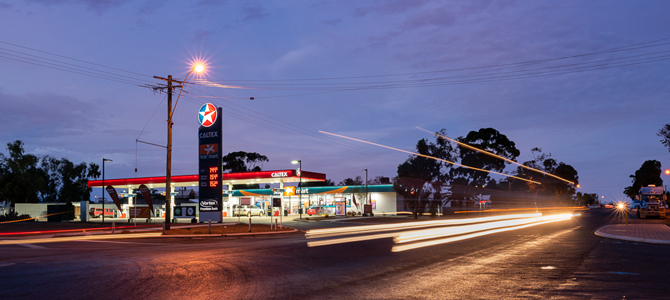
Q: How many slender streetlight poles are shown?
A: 3